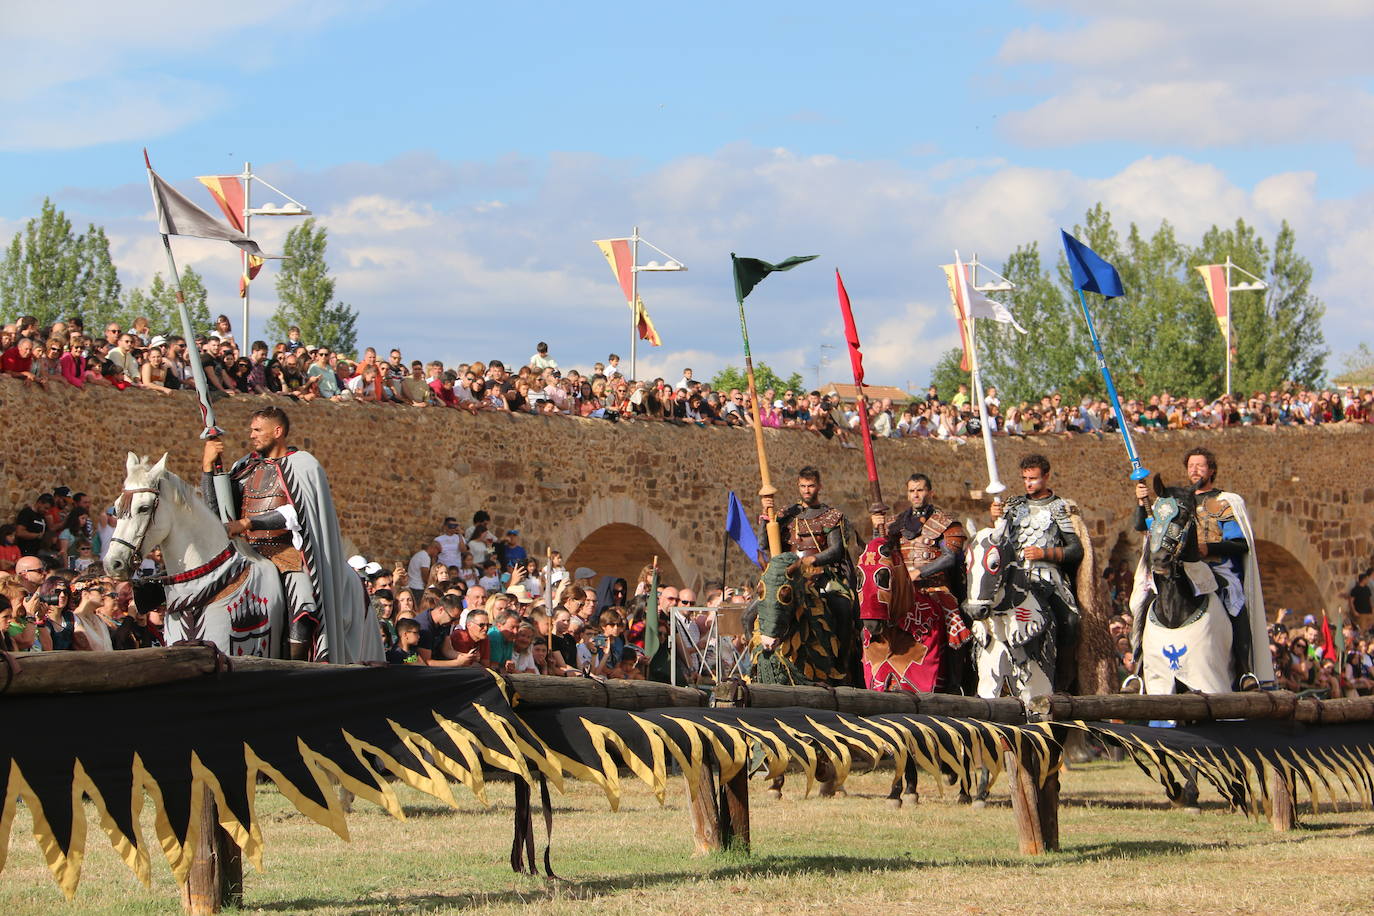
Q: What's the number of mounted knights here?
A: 5